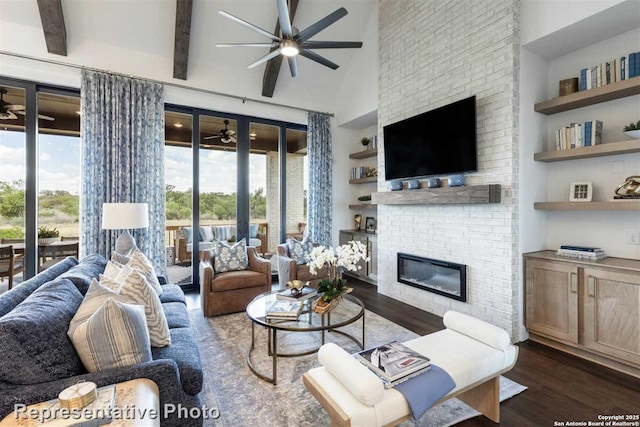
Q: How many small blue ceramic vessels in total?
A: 4